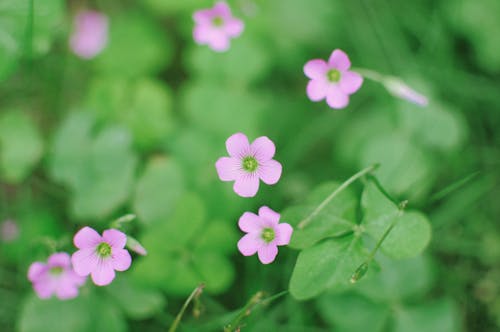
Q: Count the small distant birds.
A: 0